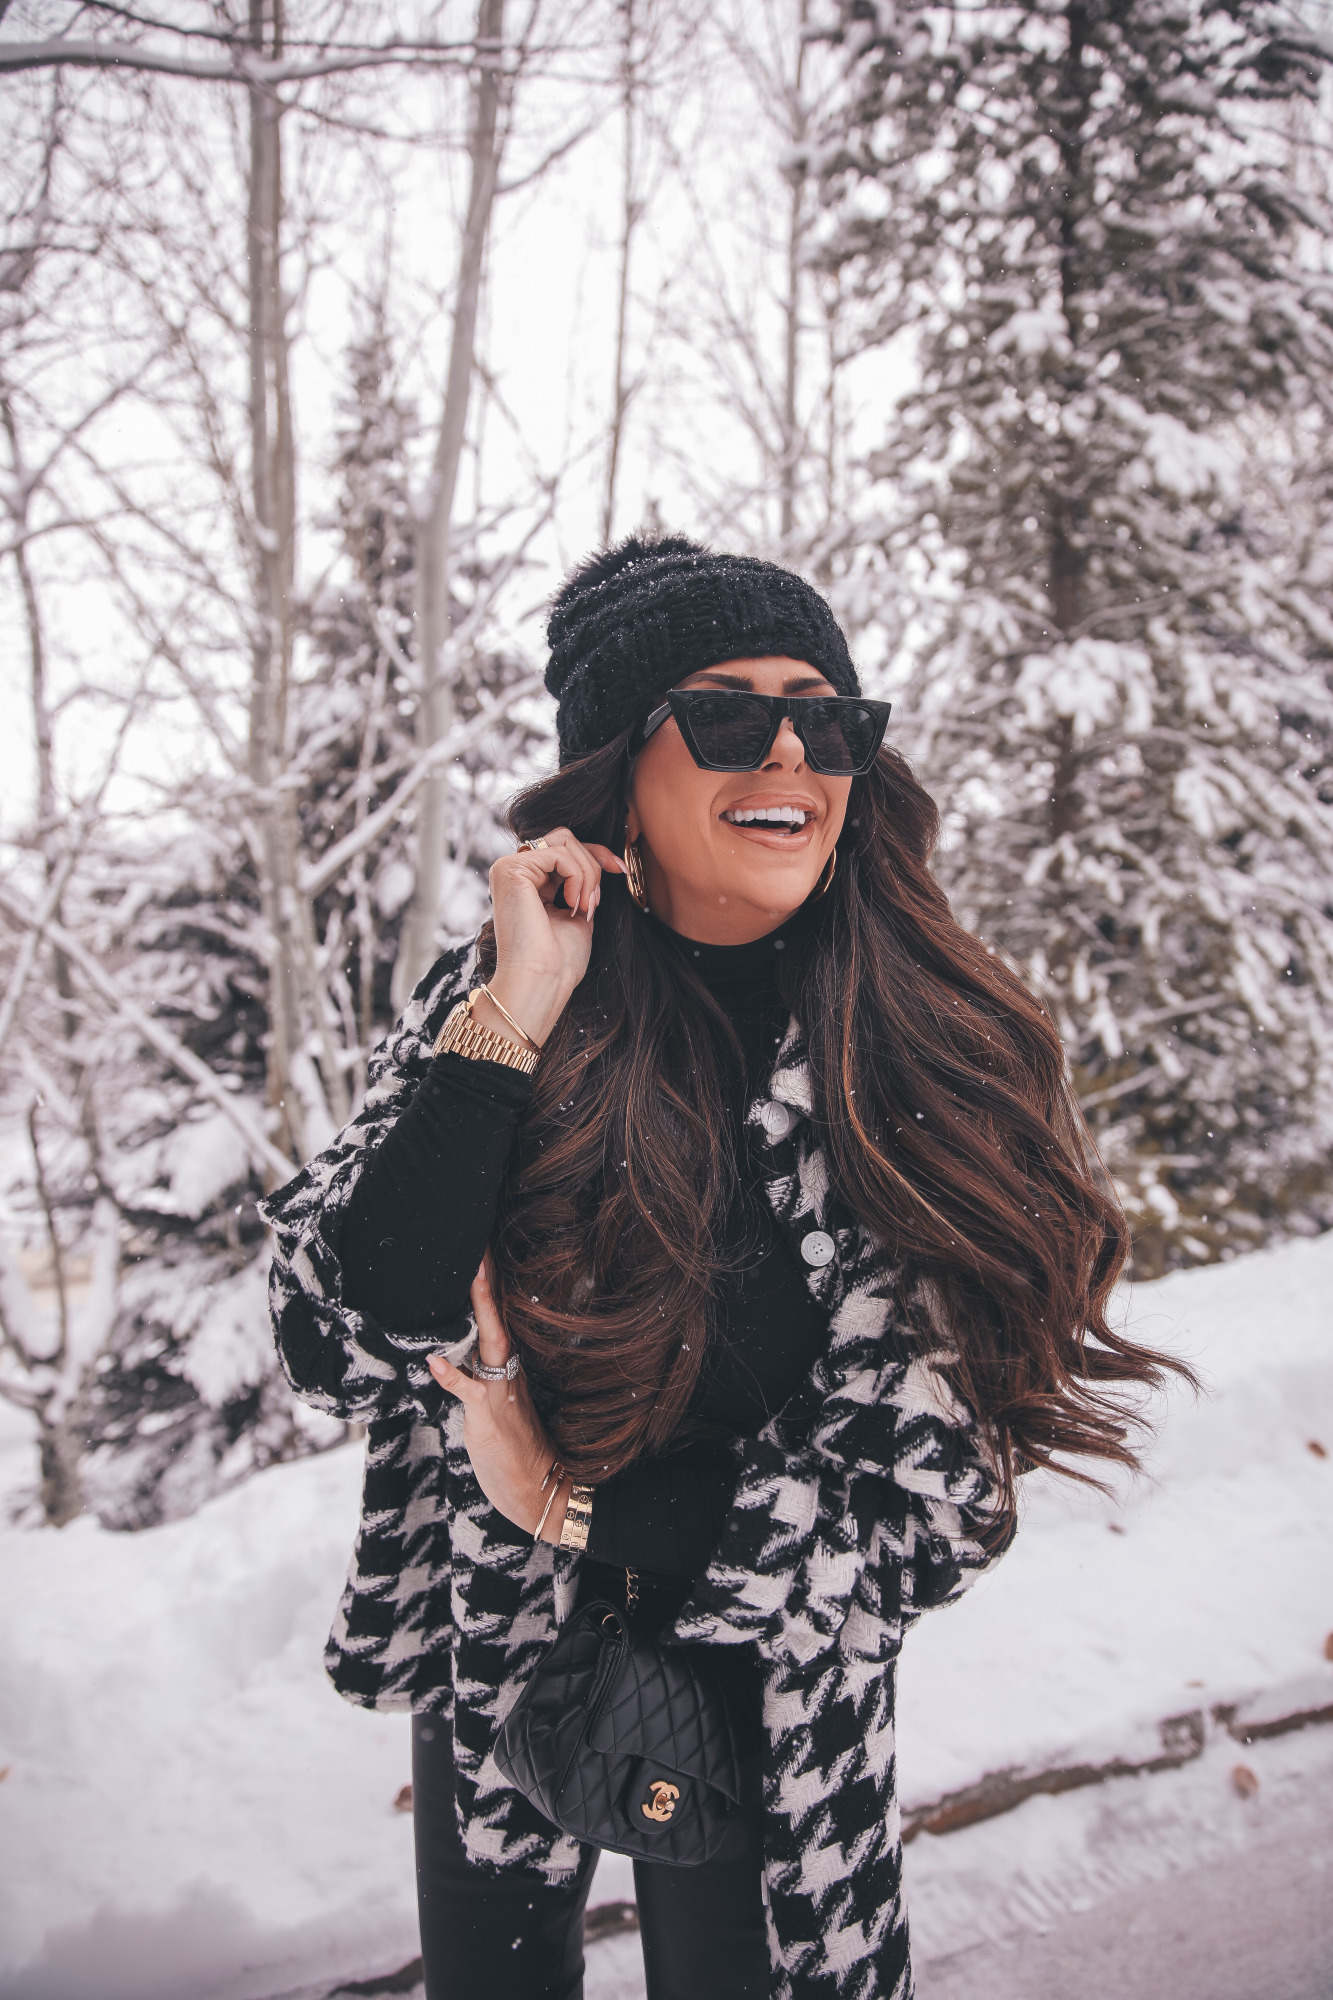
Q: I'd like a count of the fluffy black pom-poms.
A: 1